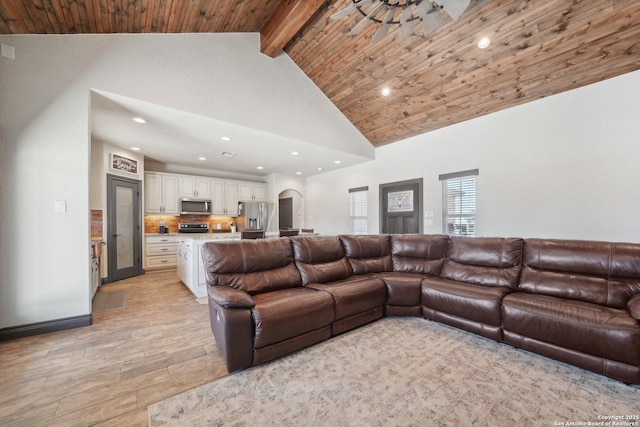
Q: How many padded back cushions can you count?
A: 6